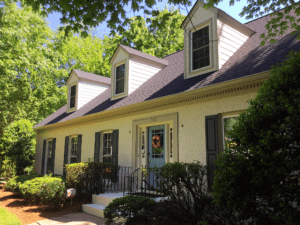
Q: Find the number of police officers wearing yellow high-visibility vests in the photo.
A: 0